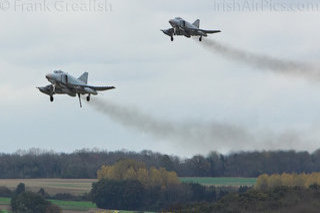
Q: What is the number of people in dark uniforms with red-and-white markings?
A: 0